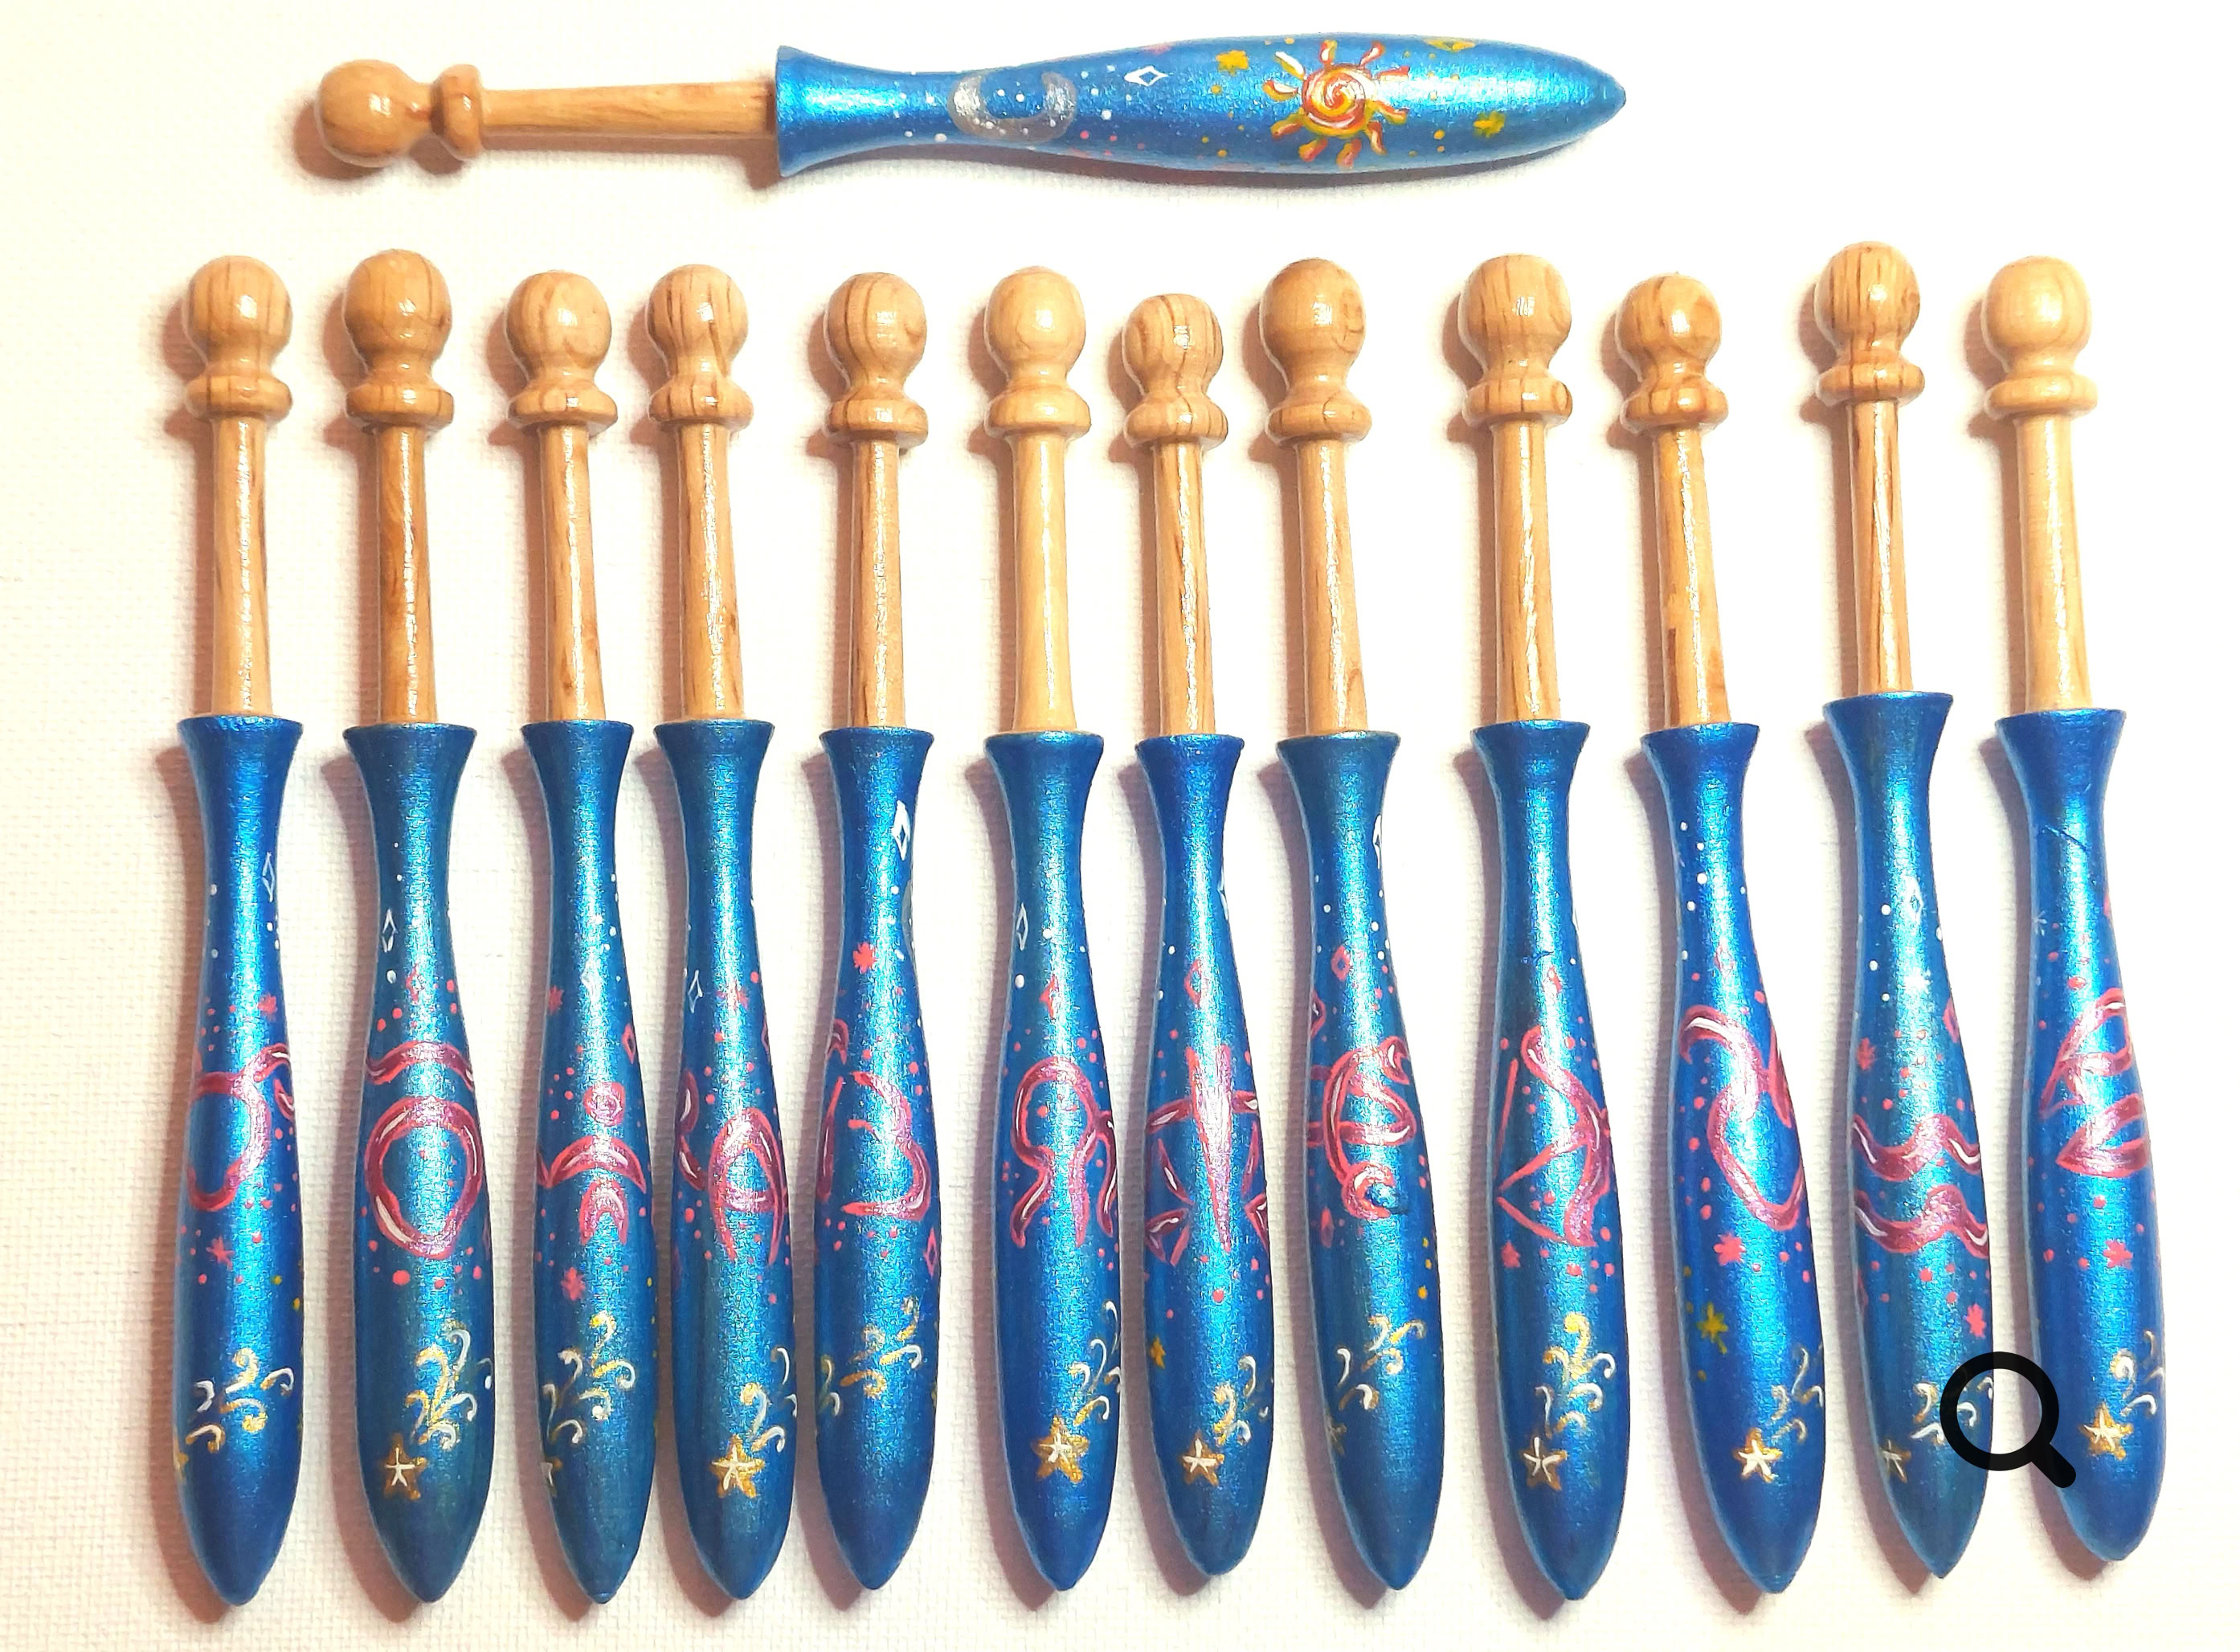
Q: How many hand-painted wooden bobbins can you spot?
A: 13